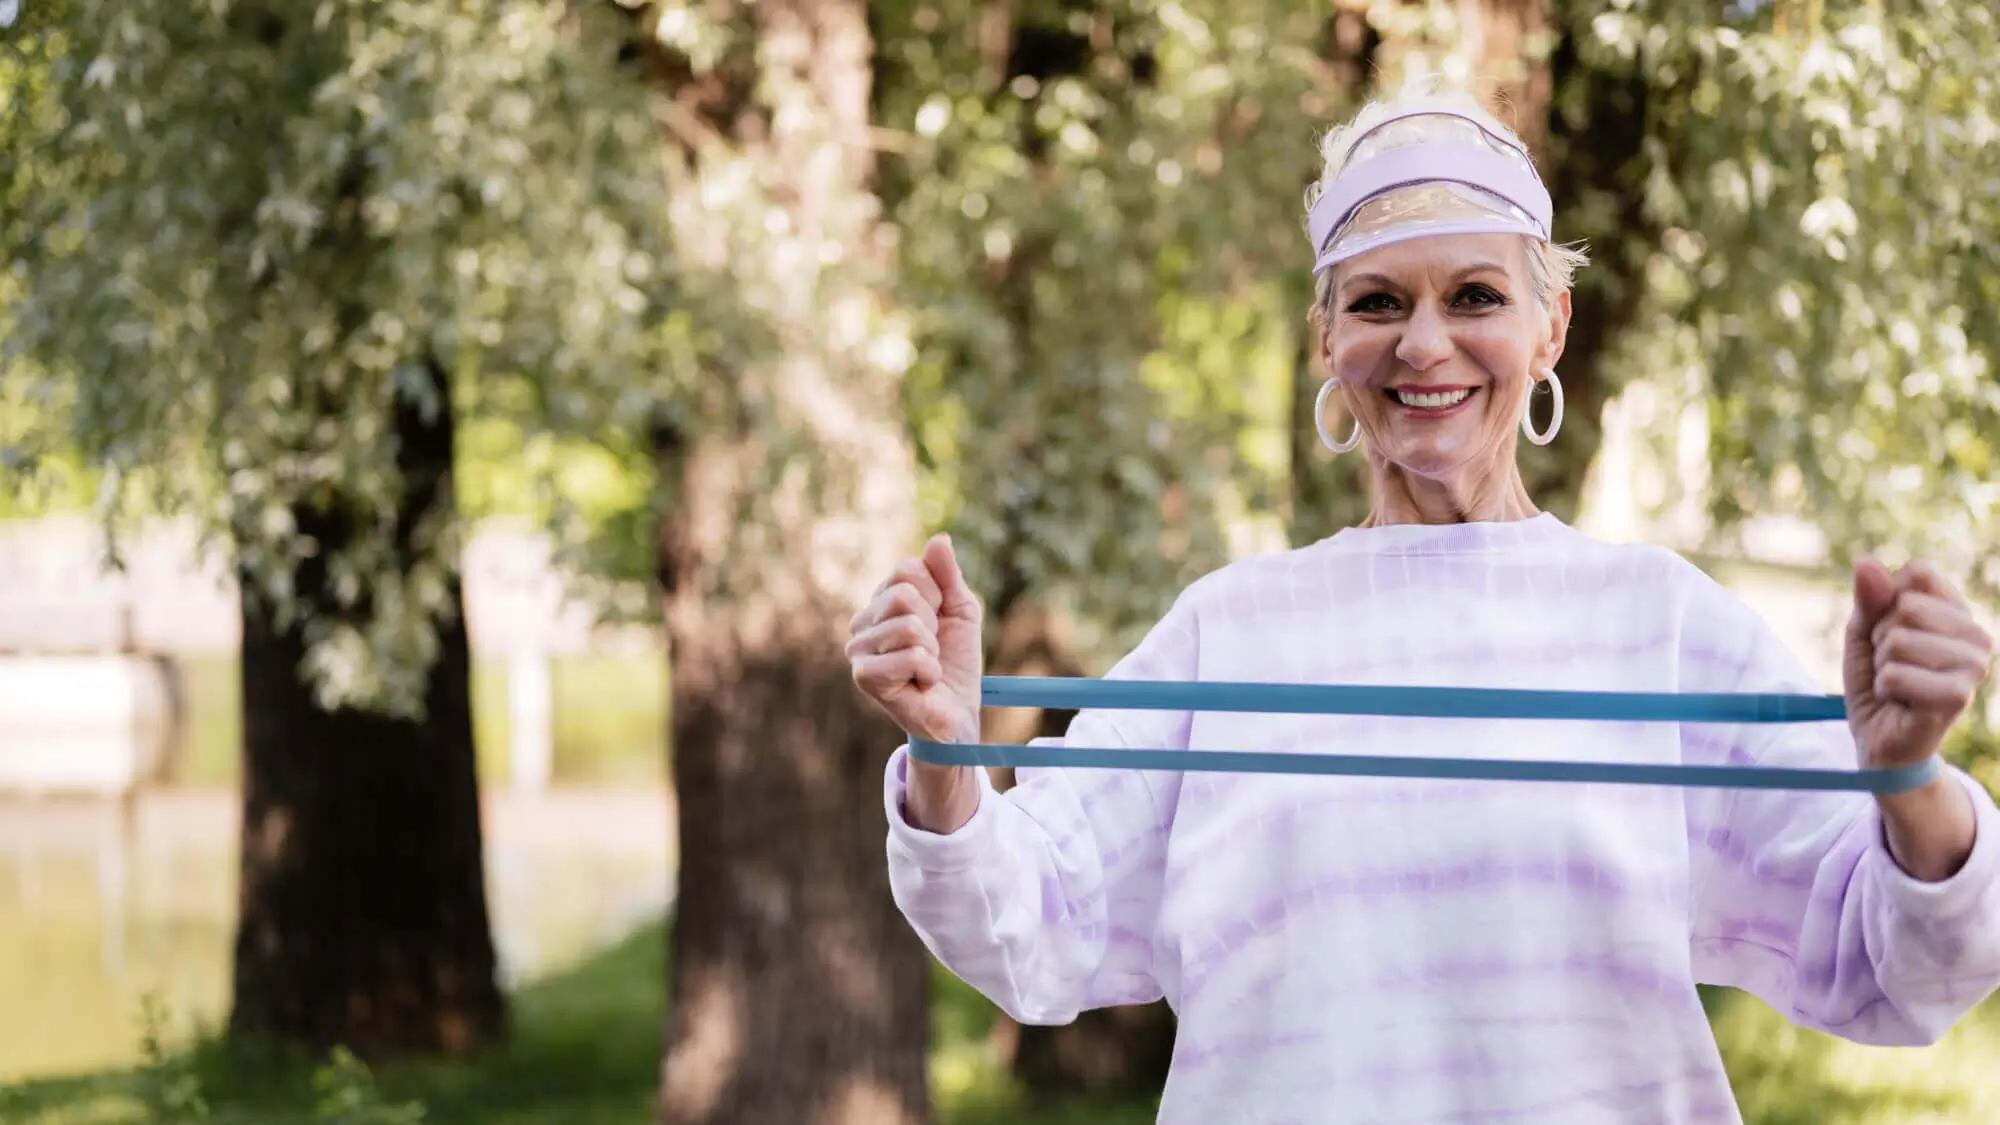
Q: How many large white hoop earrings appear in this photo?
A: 2